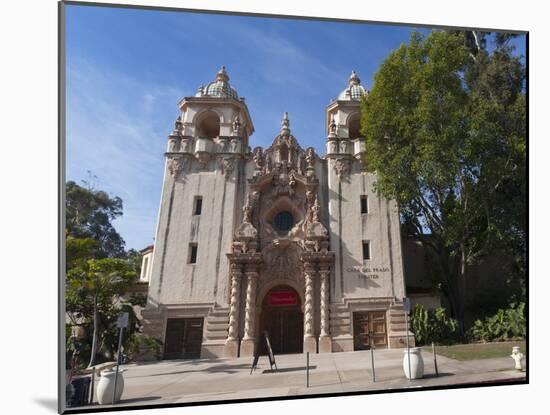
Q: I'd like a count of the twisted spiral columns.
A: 4